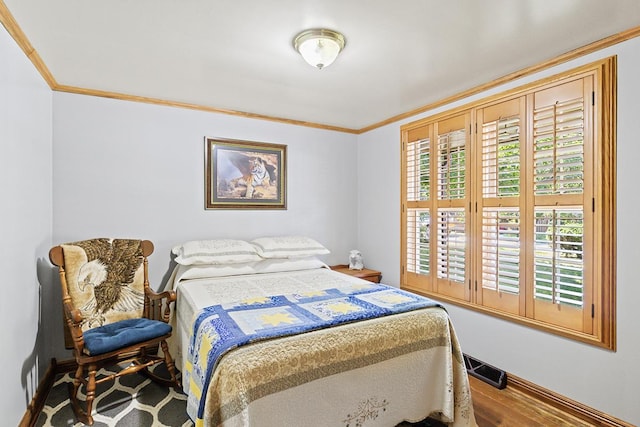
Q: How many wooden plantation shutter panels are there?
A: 4